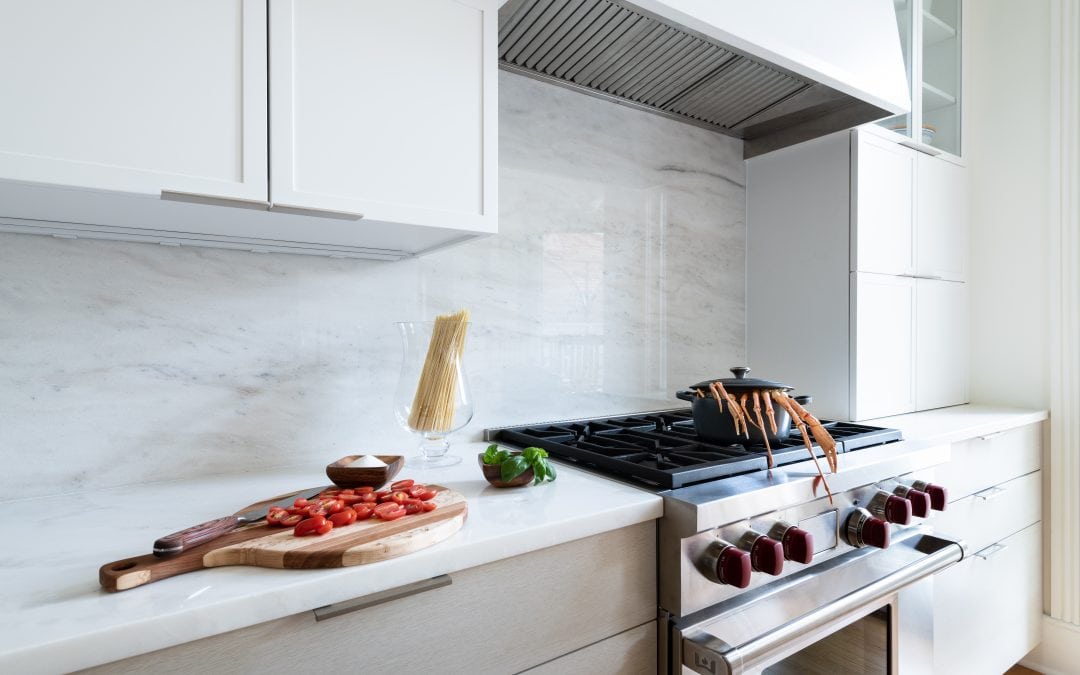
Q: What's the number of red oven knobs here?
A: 7